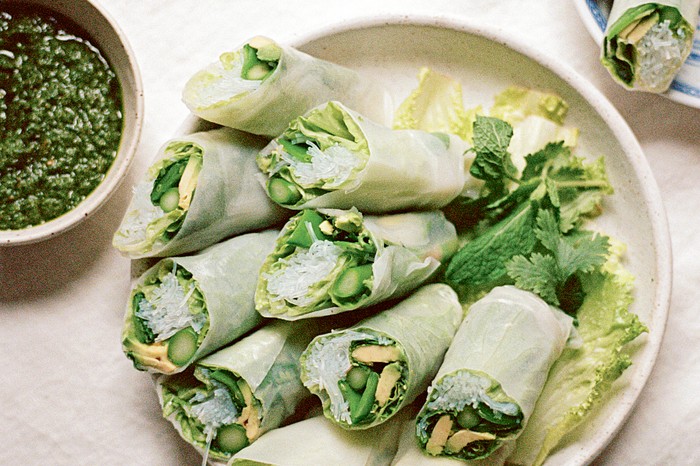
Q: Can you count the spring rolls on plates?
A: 11